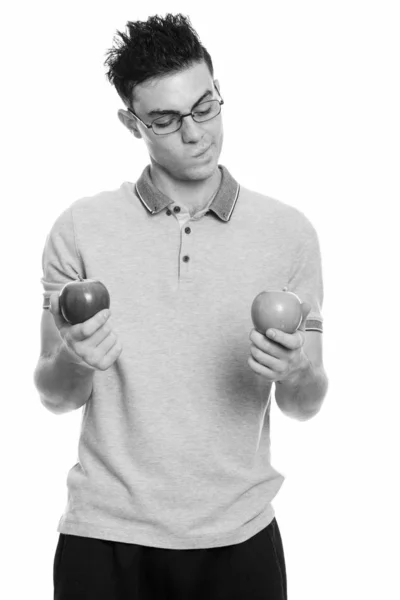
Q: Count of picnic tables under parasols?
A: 0